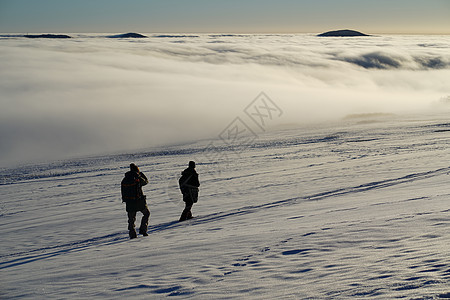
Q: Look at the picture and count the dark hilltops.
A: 3